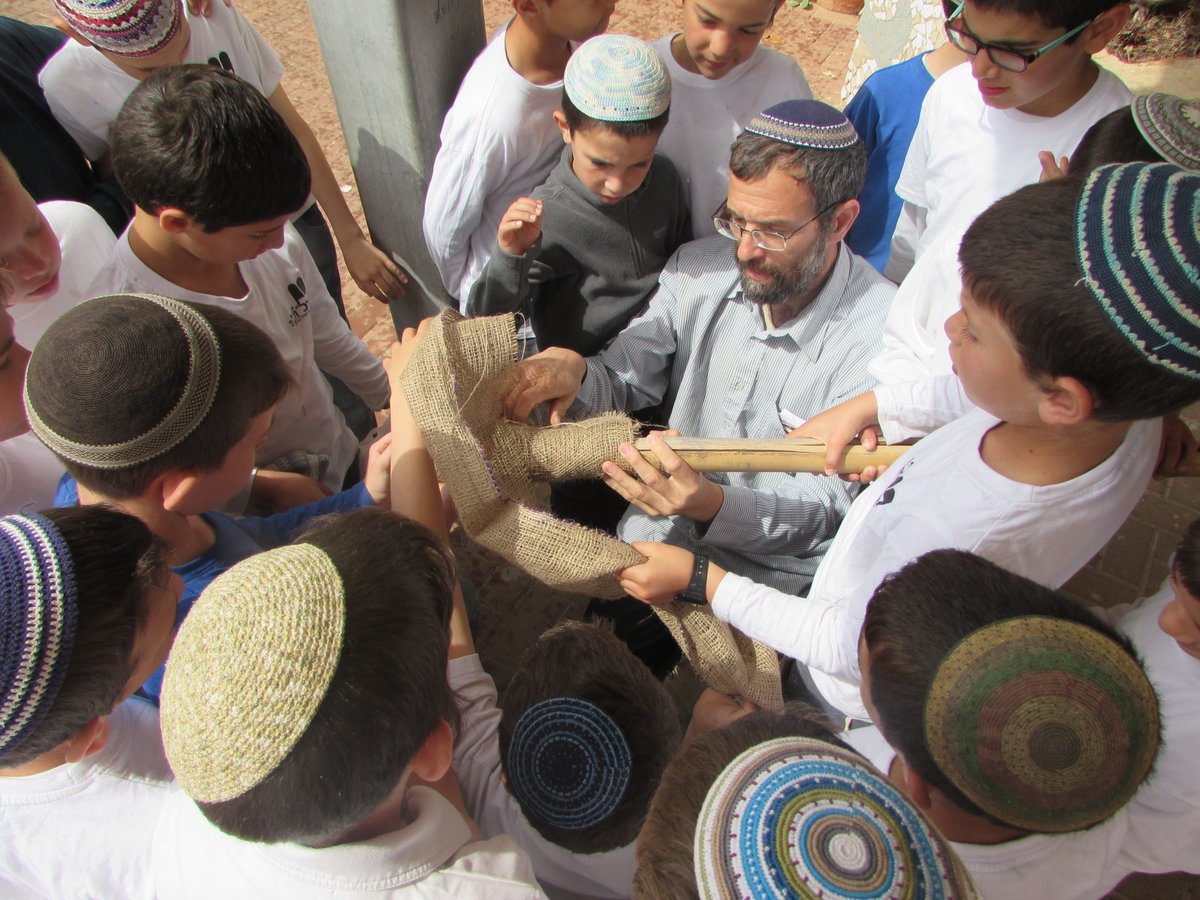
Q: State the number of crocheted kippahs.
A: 11